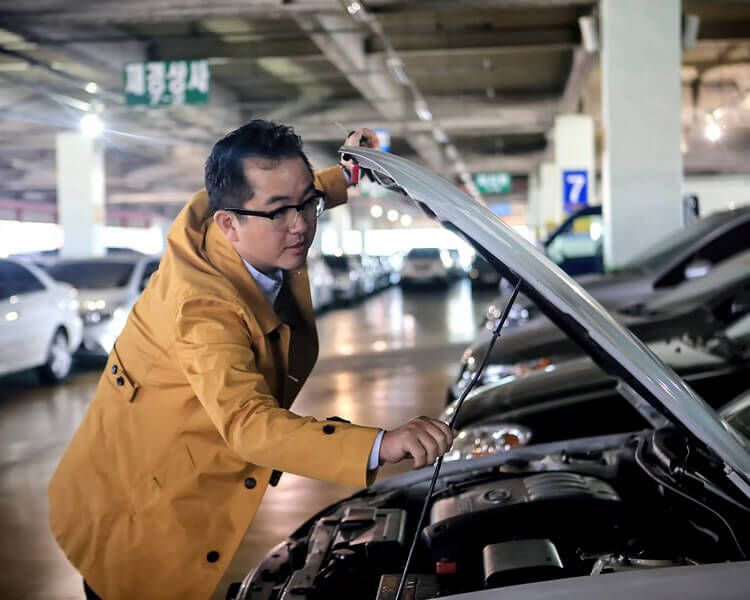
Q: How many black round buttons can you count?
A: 5